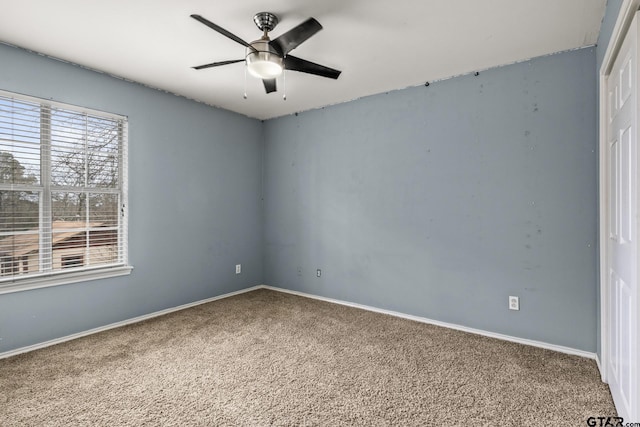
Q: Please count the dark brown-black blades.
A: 5